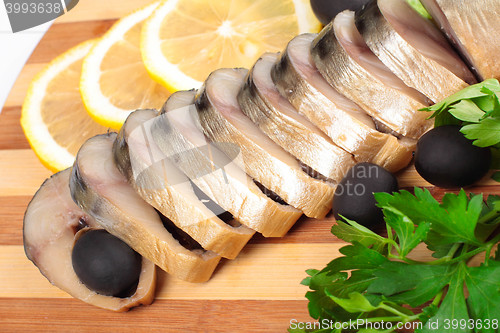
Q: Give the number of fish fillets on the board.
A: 10